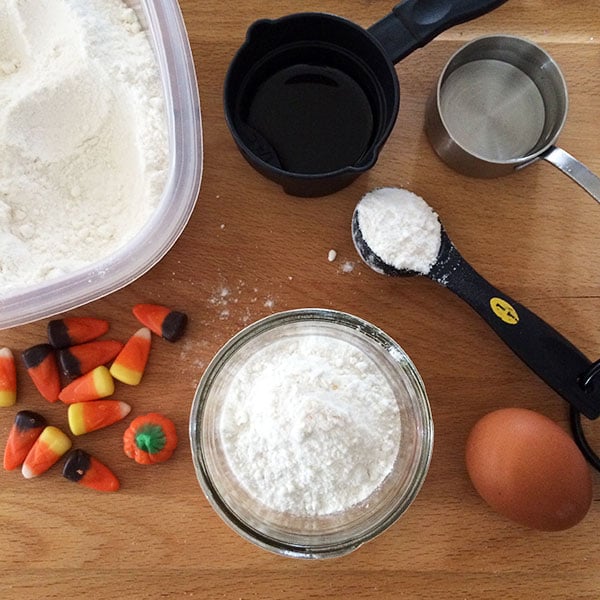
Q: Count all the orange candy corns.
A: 11